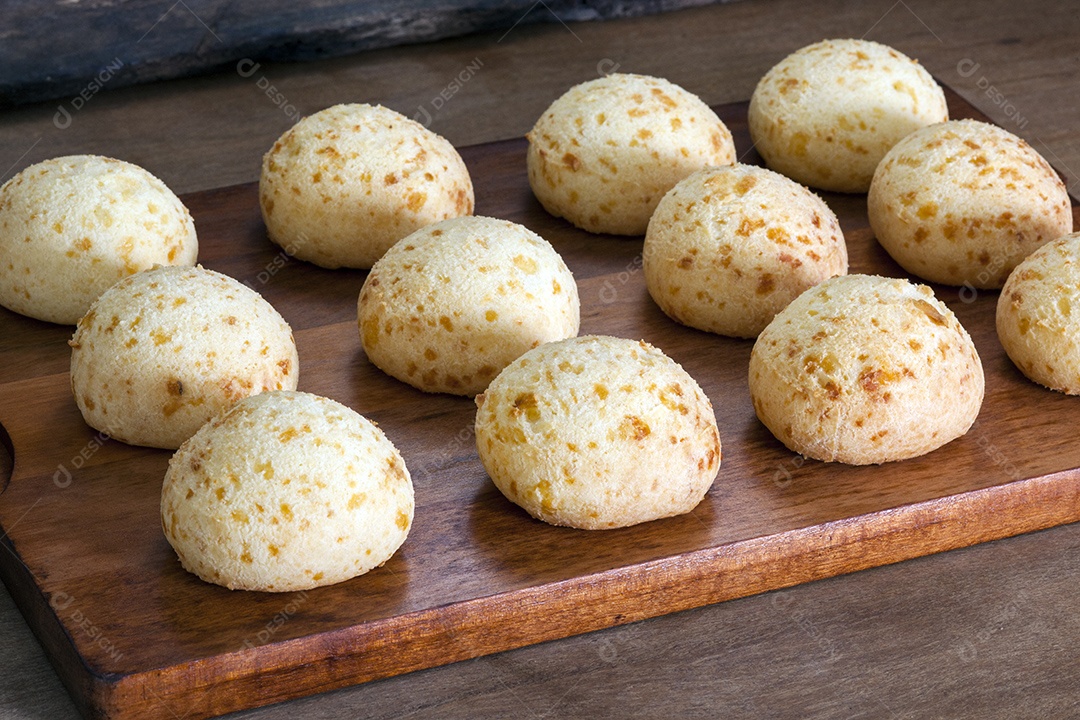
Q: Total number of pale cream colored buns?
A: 12